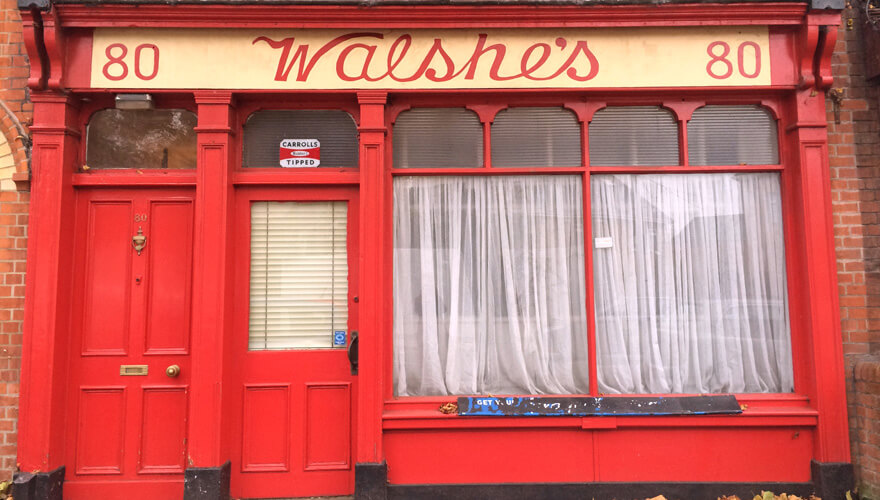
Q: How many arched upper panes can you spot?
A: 6